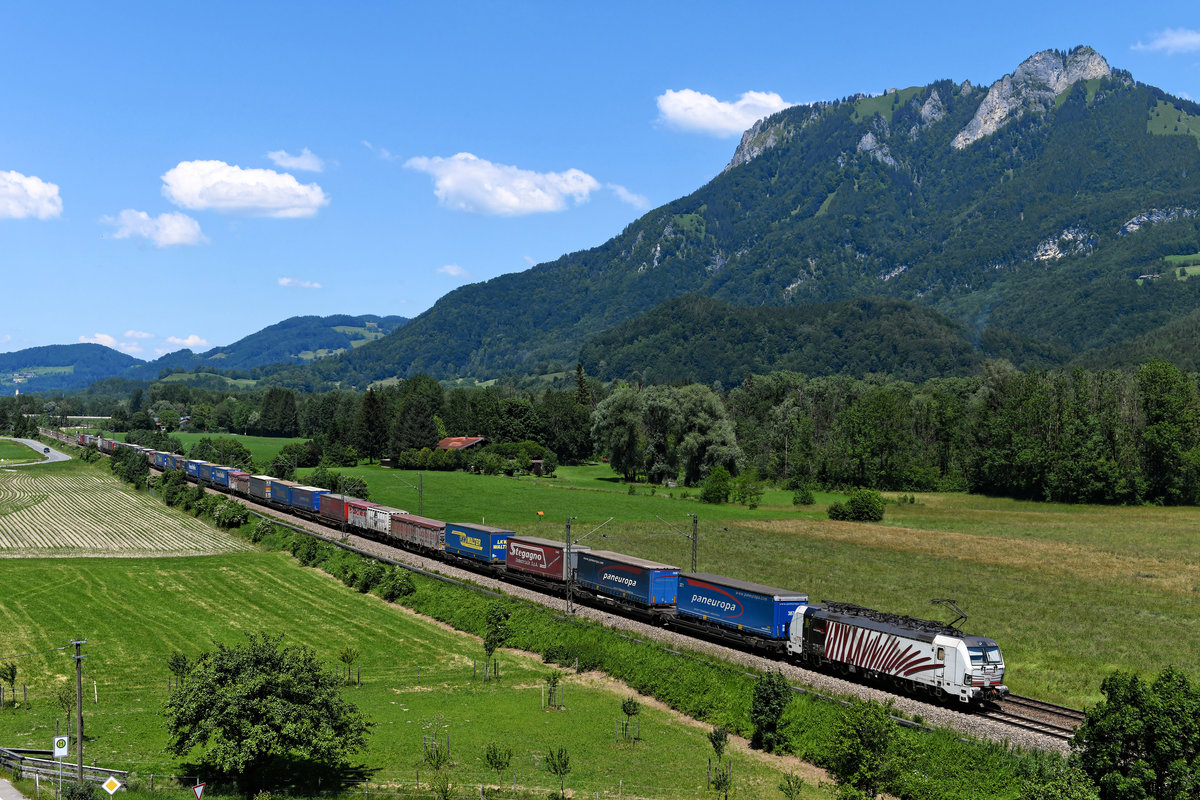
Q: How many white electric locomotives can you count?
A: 1